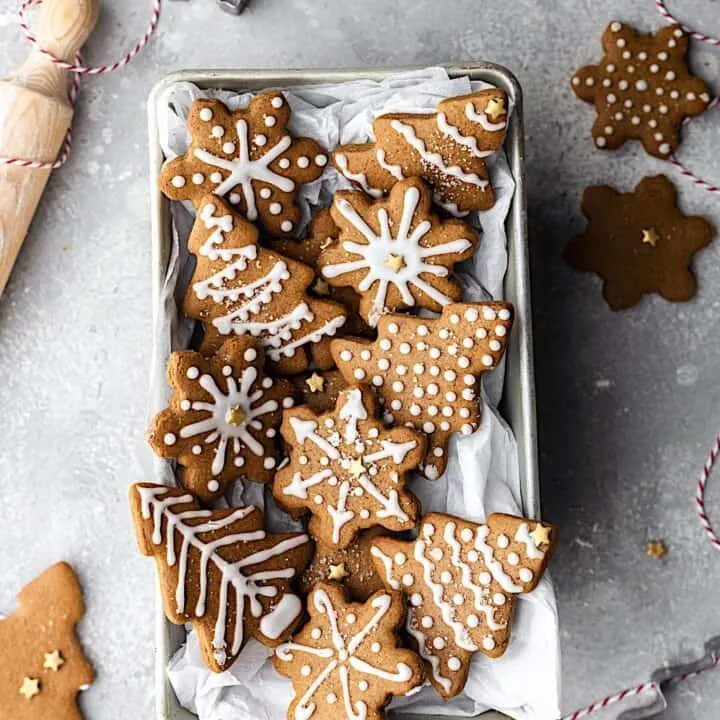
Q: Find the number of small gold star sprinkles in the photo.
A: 12